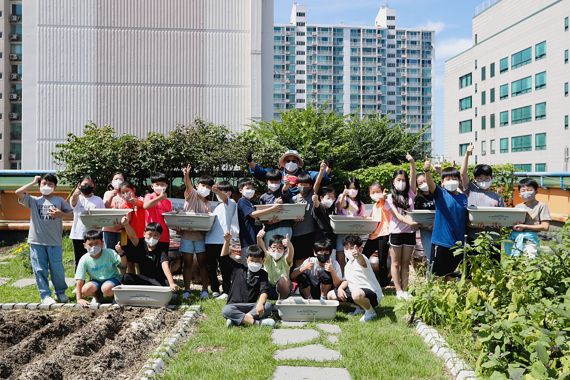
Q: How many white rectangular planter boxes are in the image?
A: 8